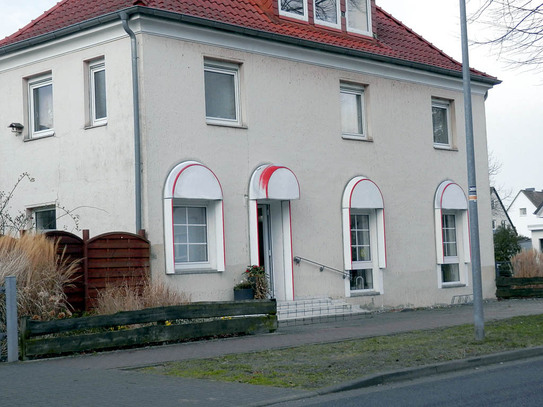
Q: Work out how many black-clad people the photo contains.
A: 0